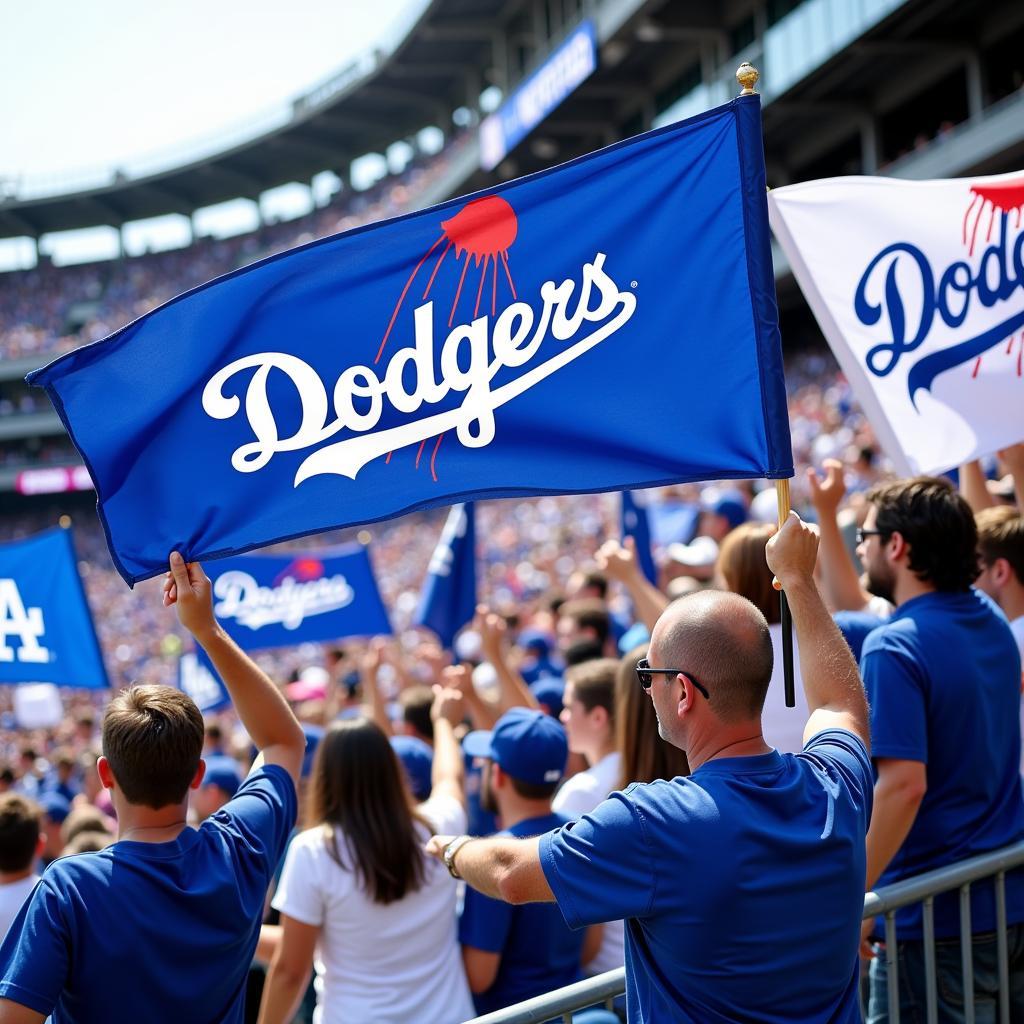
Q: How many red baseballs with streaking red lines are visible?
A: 3